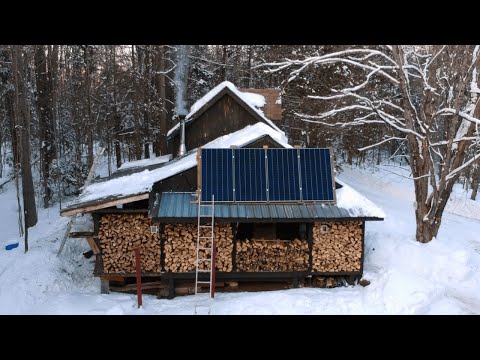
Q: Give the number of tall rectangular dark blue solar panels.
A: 4